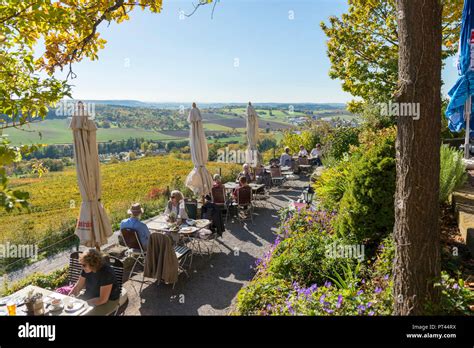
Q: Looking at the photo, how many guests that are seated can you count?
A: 9